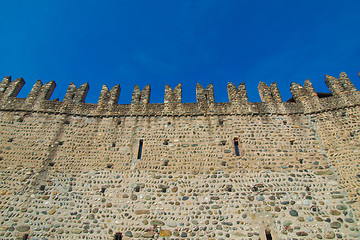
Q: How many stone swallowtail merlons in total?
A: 11